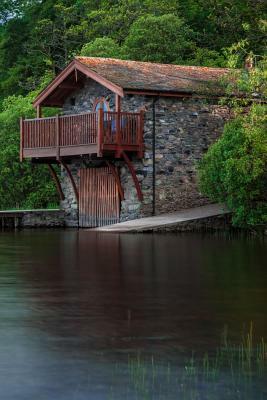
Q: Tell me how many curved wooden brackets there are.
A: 4